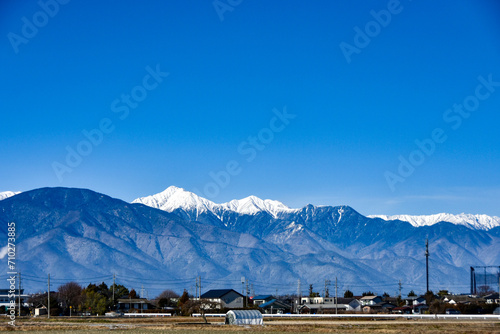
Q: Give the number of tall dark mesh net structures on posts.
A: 1